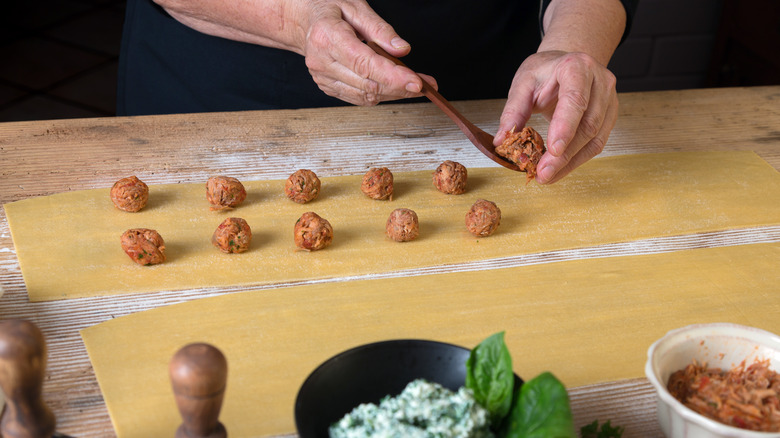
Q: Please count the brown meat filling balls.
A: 11